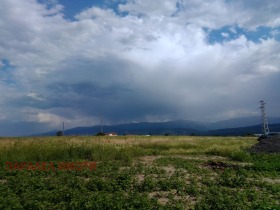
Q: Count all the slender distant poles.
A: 2